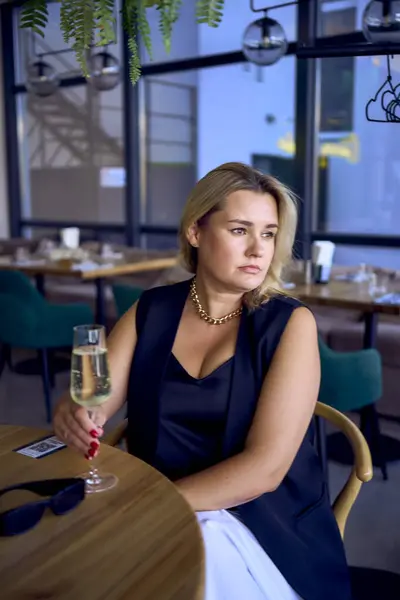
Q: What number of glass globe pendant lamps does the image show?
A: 4